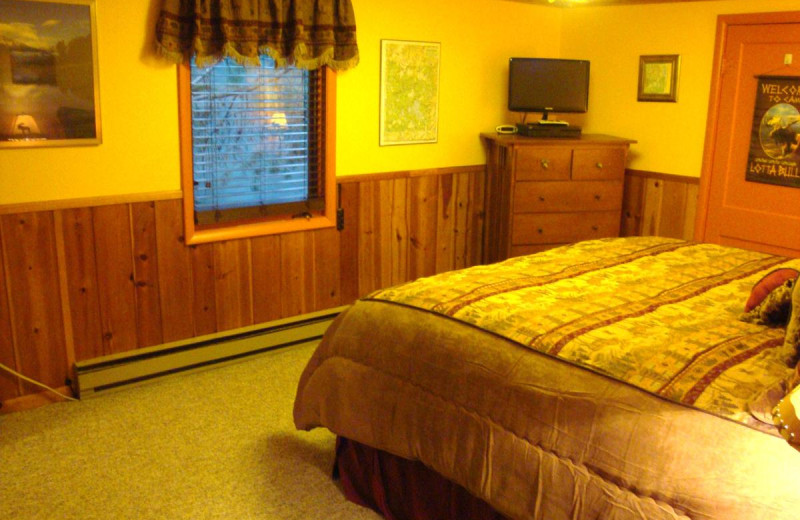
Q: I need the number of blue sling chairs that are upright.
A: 0